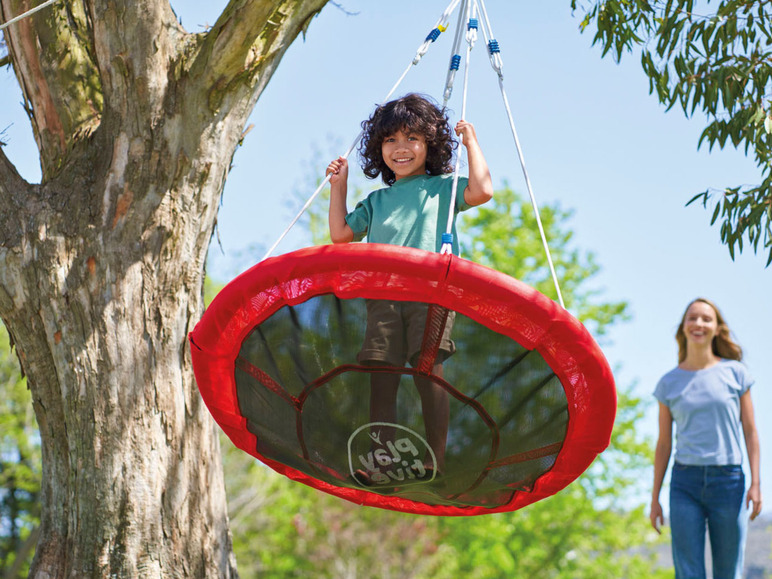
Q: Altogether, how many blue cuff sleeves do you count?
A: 5